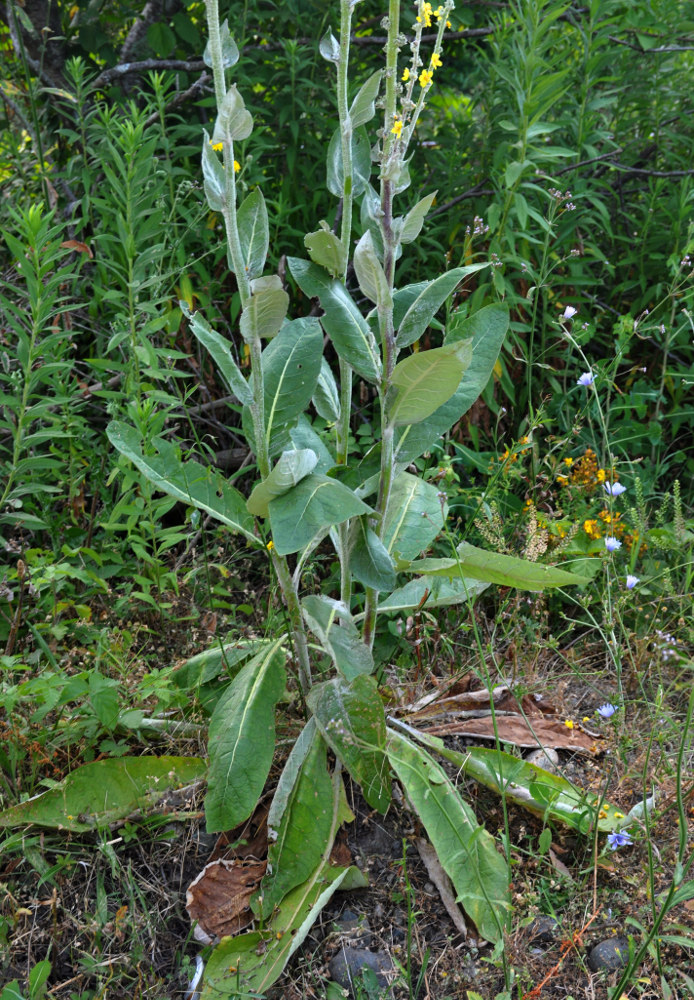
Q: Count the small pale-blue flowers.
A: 7